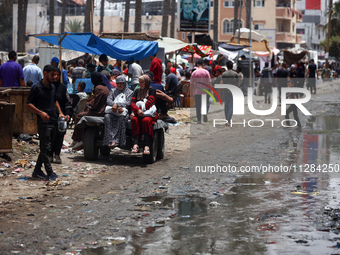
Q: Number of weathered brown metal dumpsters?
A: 2